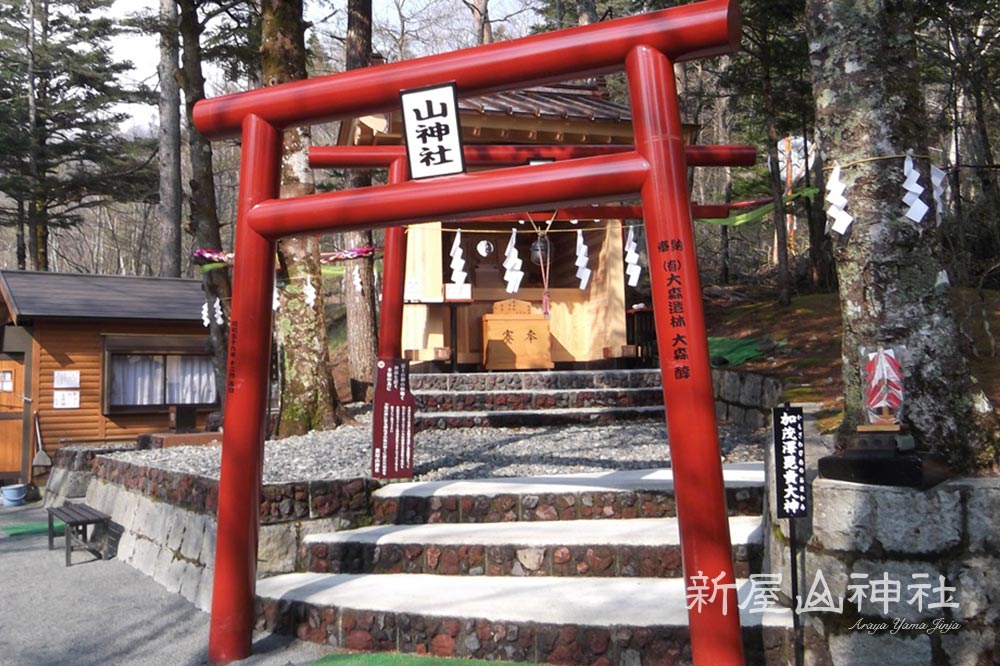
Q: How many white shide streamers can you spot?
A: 12